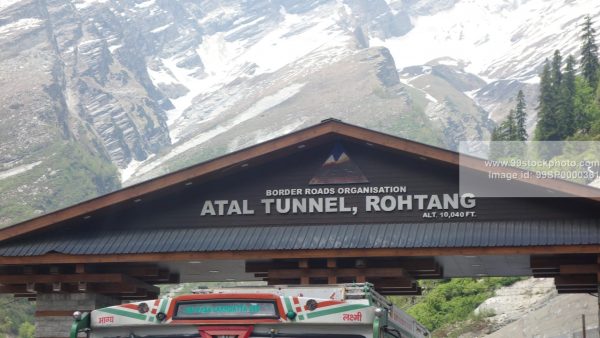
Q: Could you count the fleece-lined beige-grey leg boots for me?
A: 0